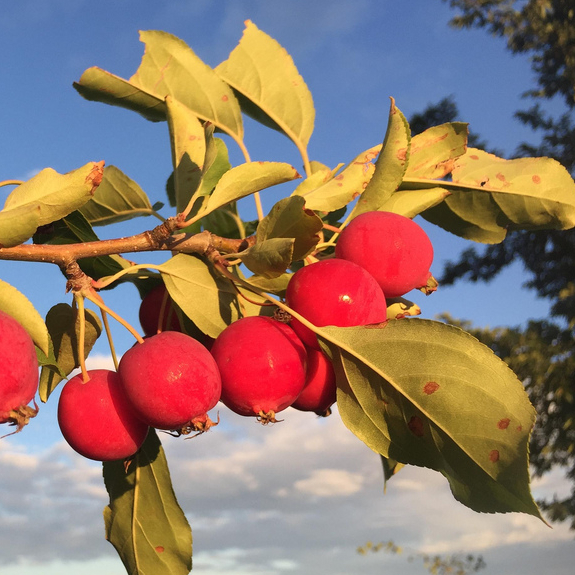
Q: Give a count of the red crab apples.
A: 8